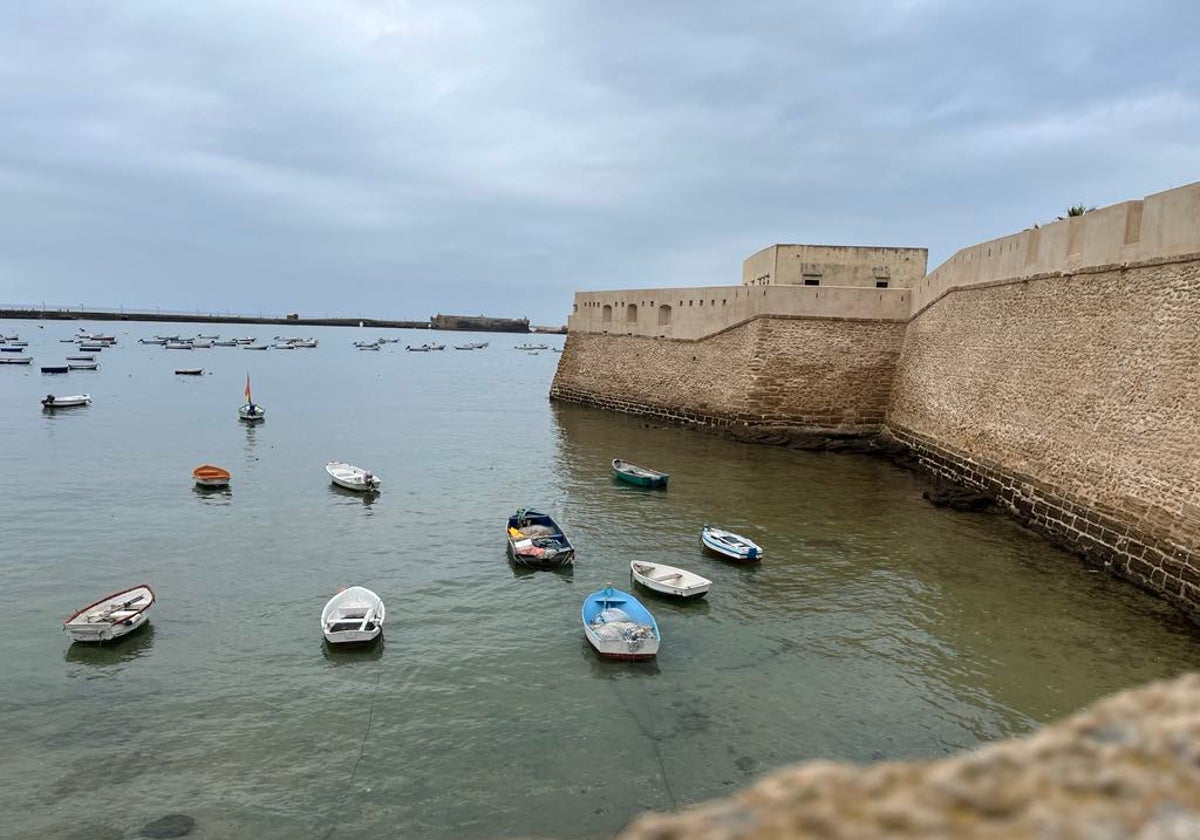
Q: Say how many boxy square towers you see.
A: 1